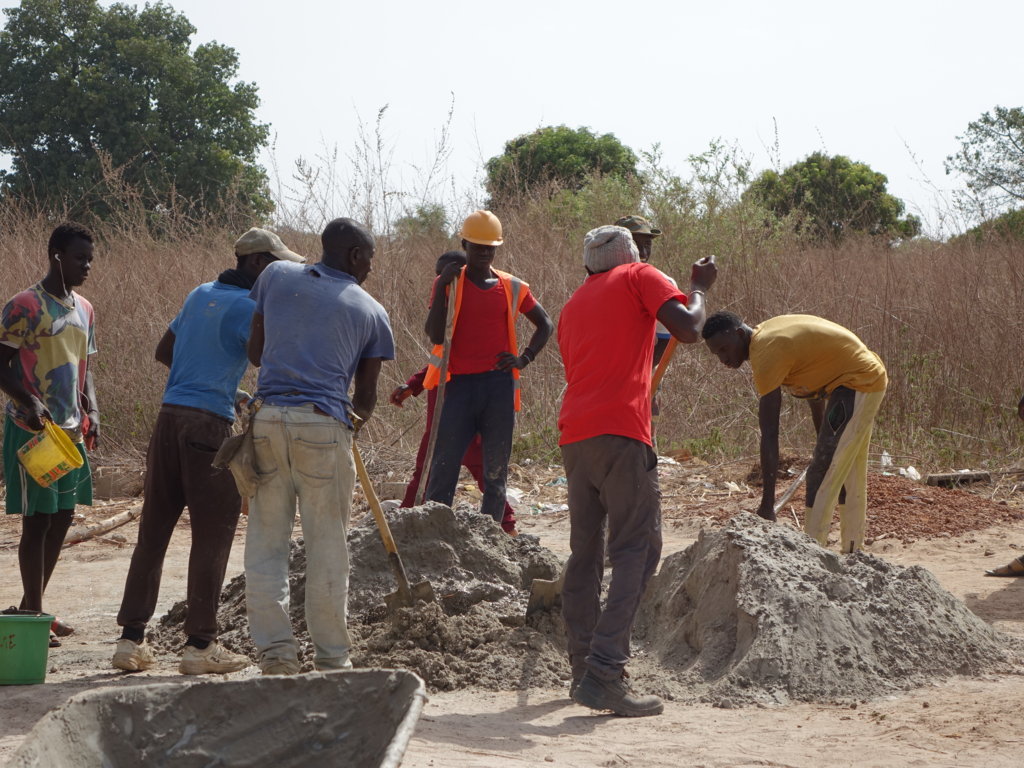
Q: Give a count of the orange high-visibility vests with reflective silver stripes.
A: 1